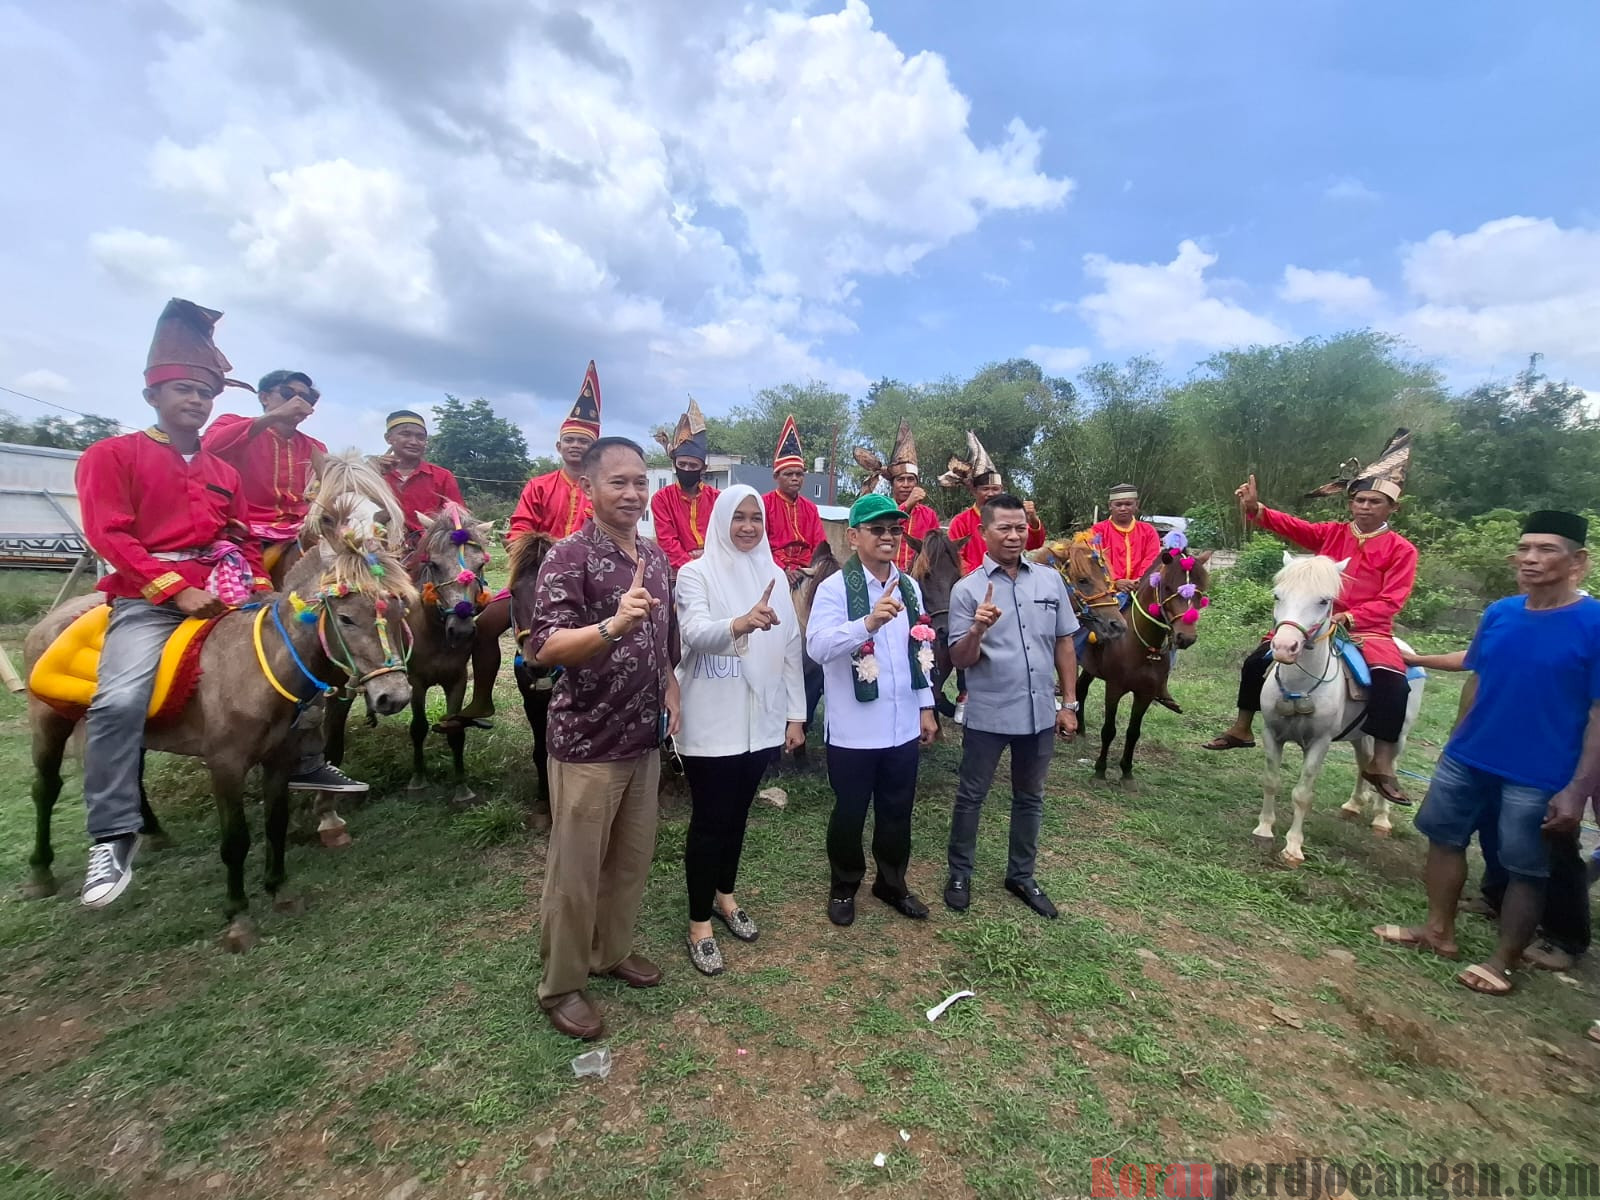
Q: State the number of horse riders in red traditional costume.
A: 10